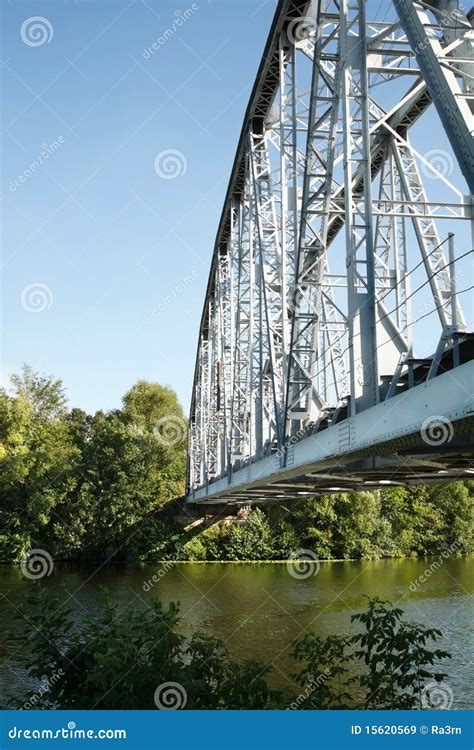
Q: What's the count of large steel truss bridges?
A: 1